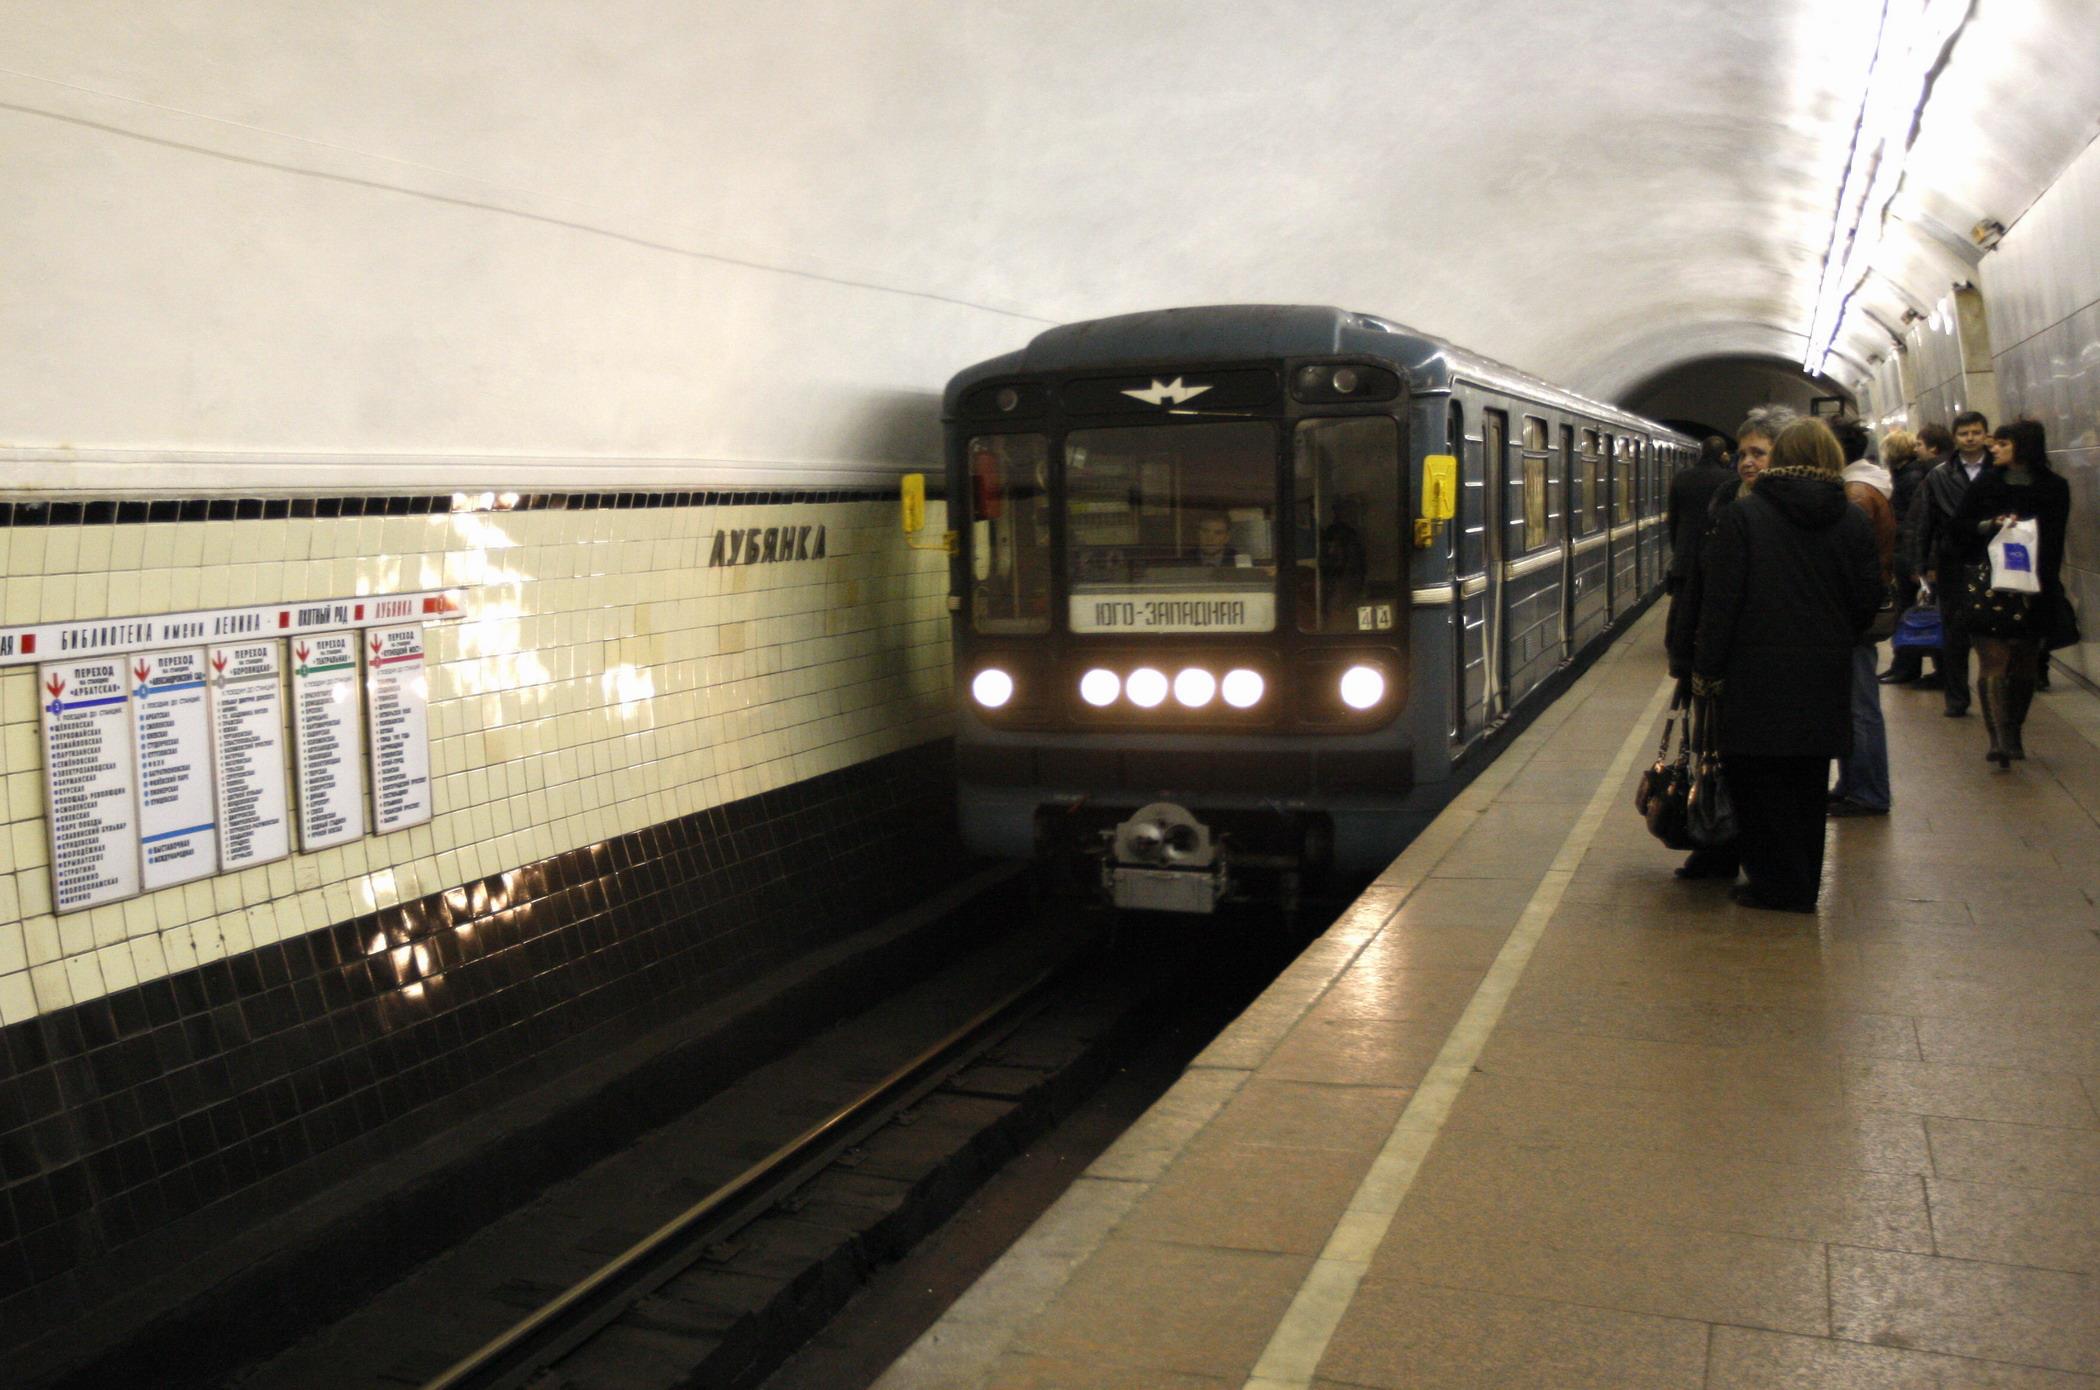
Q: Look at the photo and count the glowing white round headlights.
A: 6